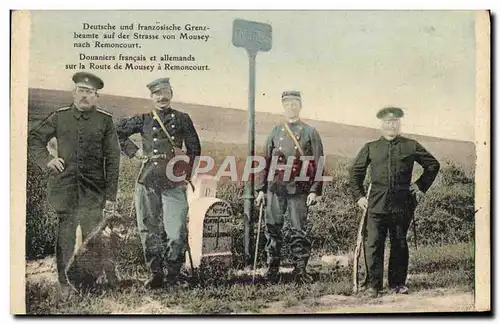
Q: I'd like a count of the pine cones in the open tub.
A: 0